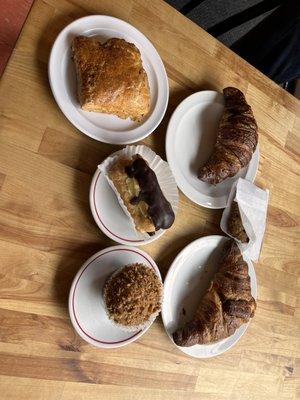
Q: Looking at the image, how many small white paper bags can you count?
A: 1